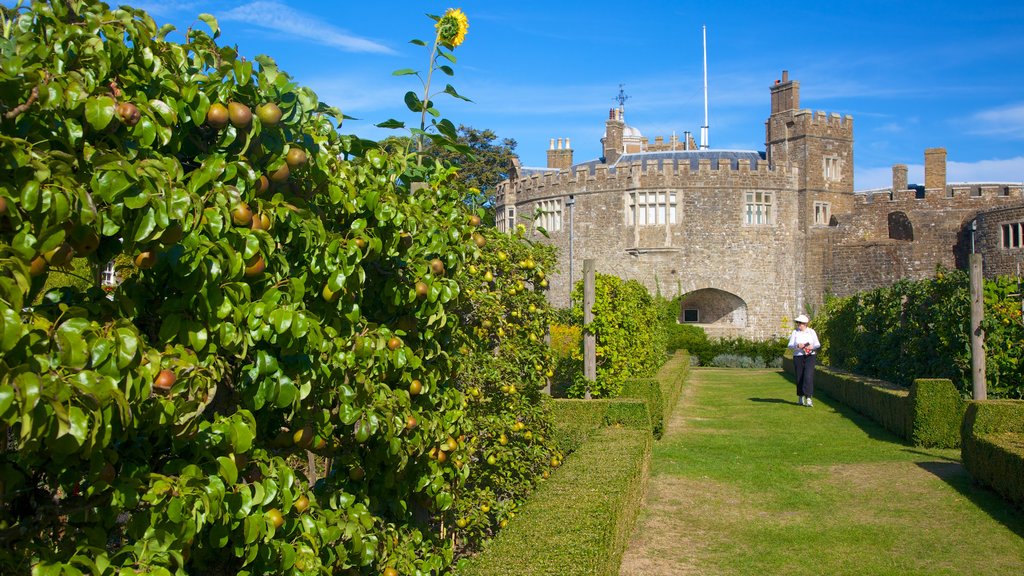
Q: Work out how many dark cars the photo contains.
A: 0